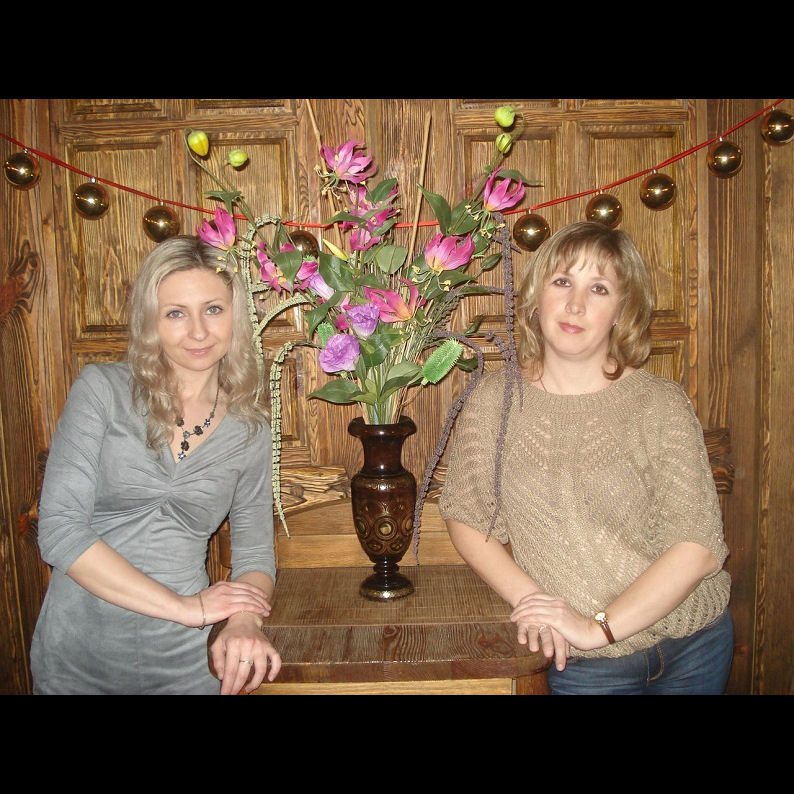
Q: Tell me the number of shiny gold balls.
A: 9